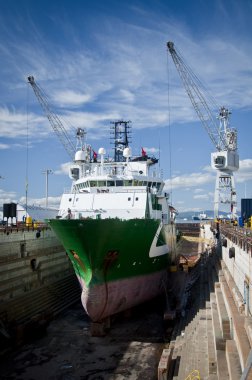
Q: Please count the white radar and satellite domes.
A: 3